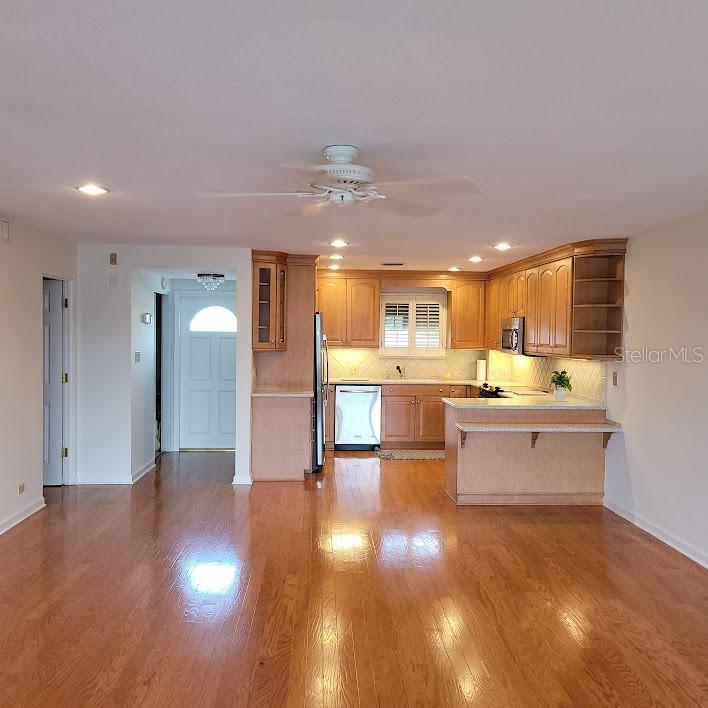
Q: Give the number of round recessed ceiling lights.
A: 7